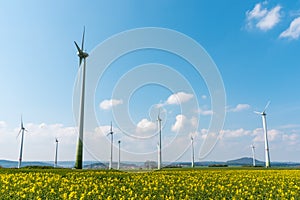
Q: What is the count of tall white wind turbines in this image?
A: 9